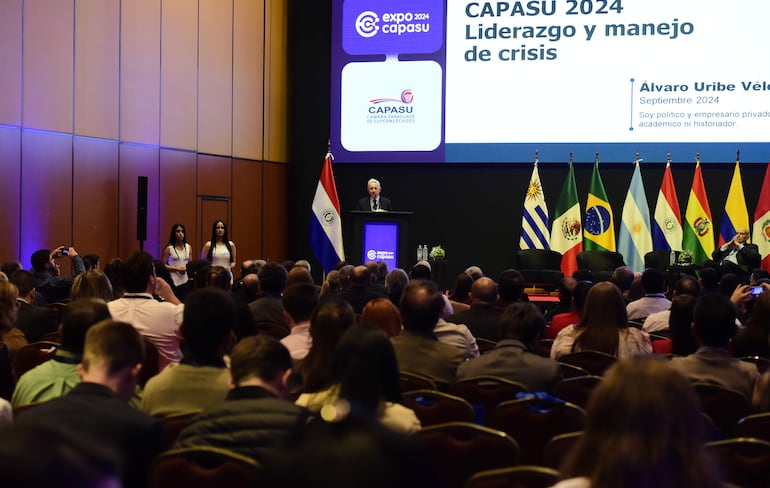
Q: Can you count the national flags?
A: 9